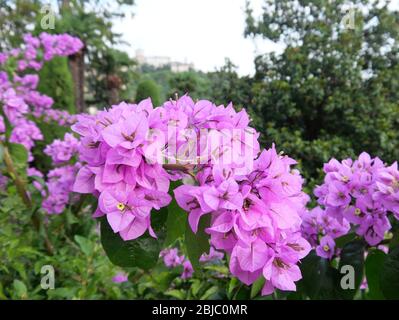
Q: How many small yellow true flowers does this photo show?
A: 3